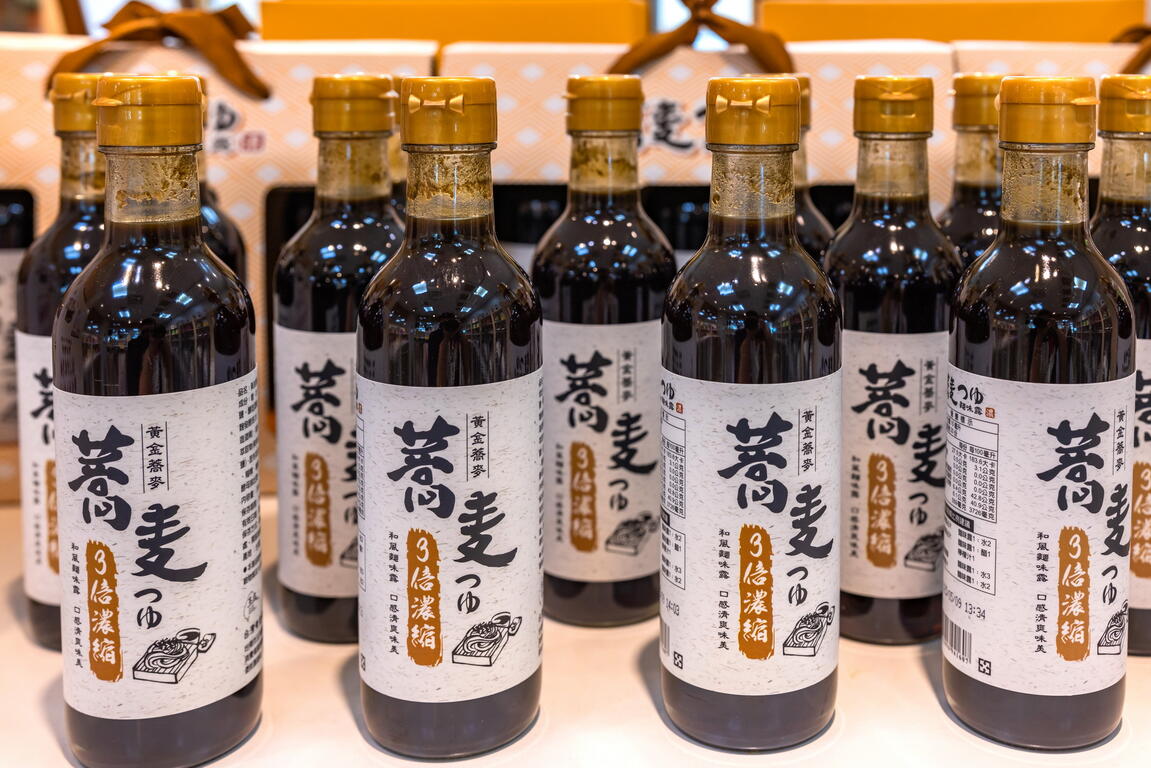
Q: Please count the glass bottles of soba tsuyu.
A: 13